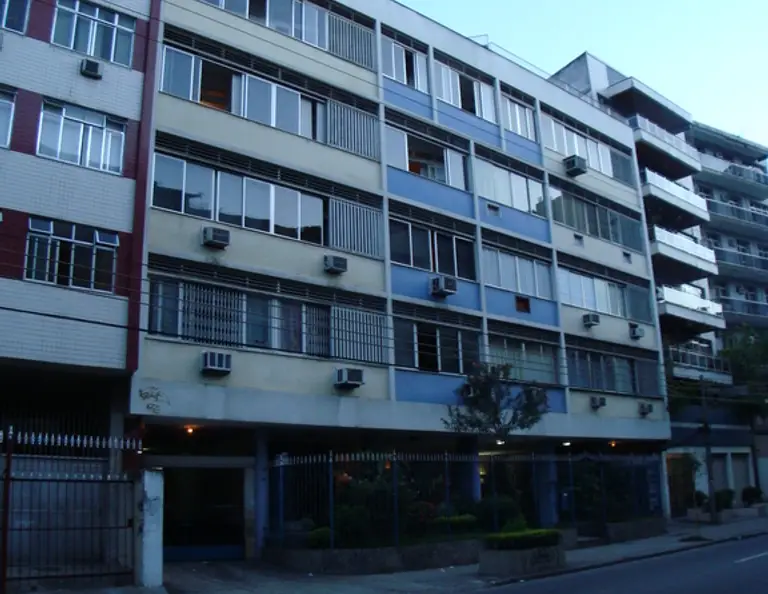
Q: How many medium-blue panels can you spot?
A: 9